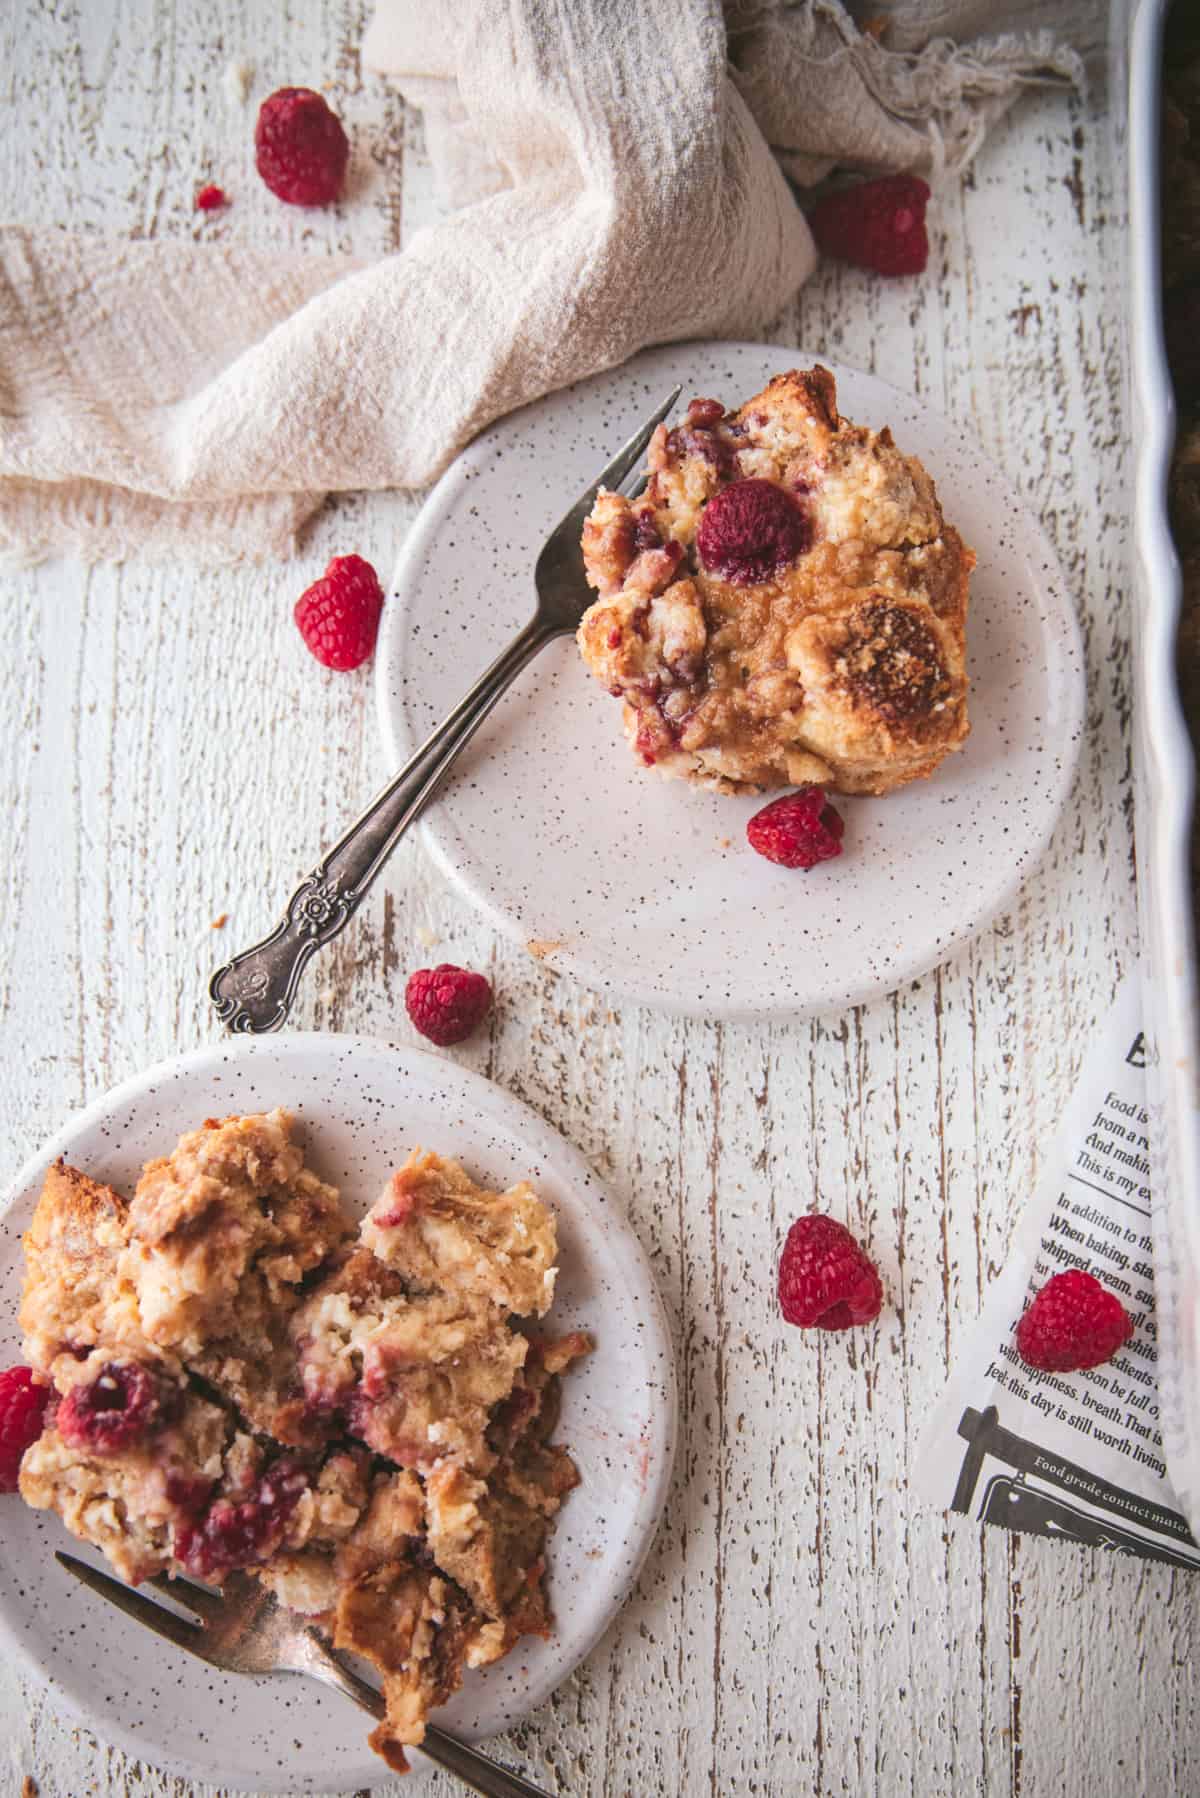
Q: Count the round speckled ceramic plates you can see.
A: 2